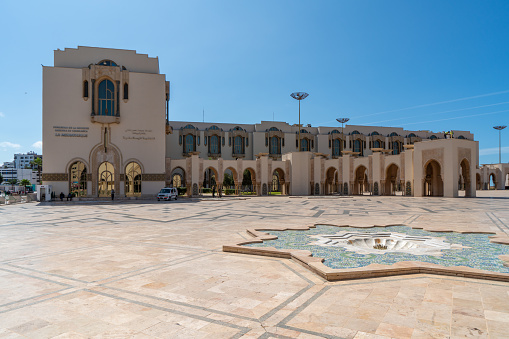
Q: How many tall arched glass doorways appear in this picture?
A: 3